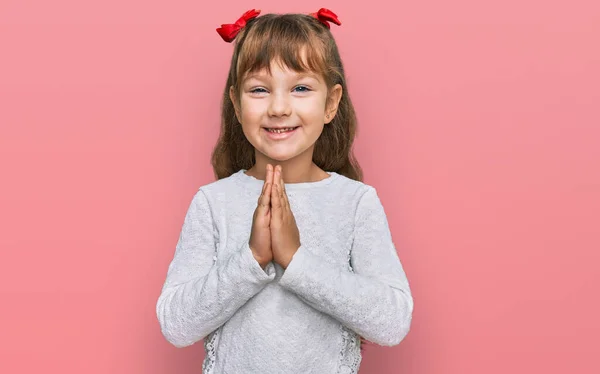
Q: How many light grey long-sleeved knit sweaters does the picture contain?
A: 1